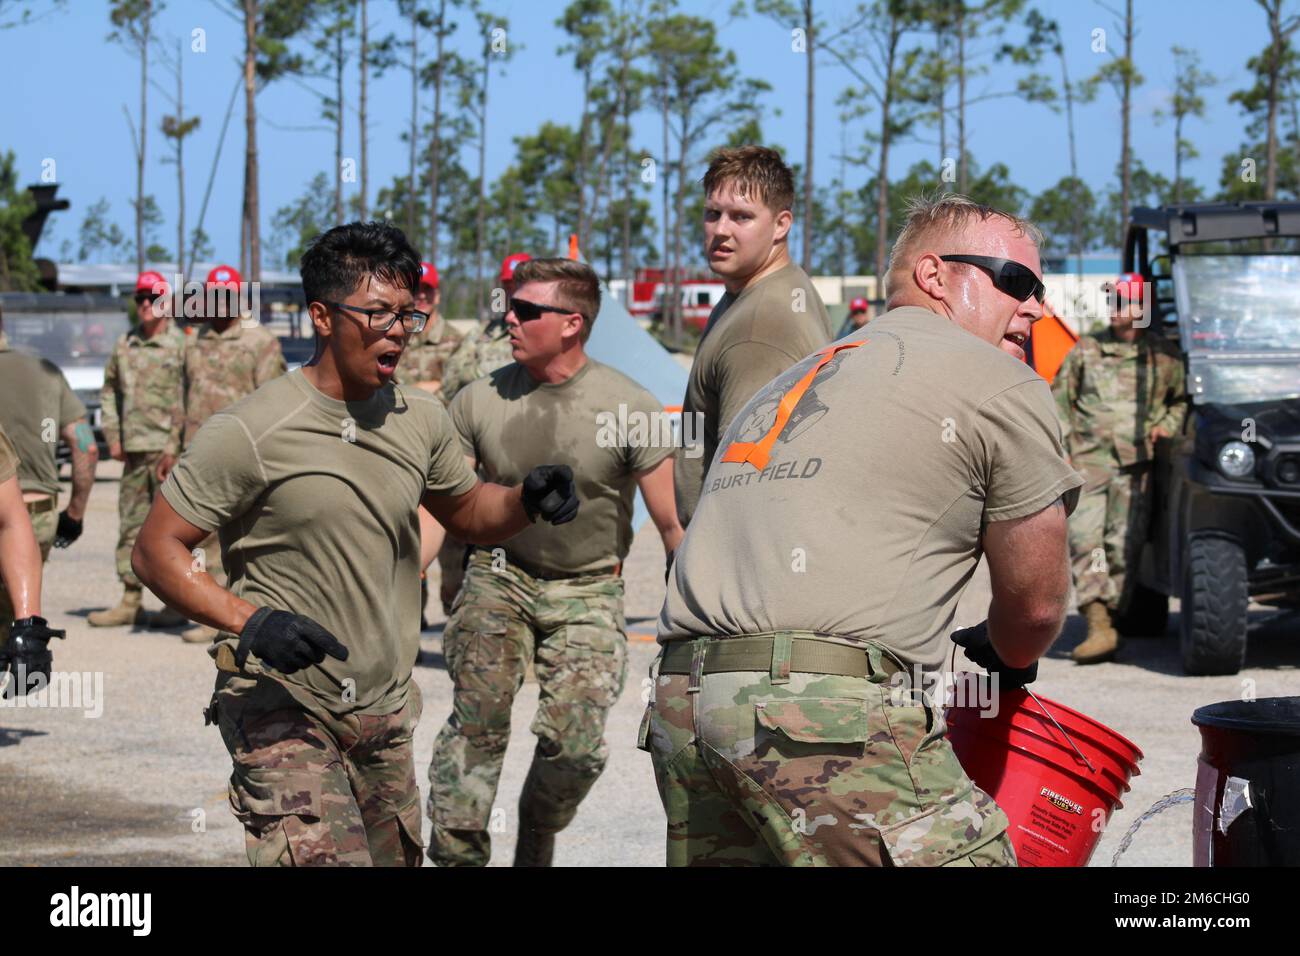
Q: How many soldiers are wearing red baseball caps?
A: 6